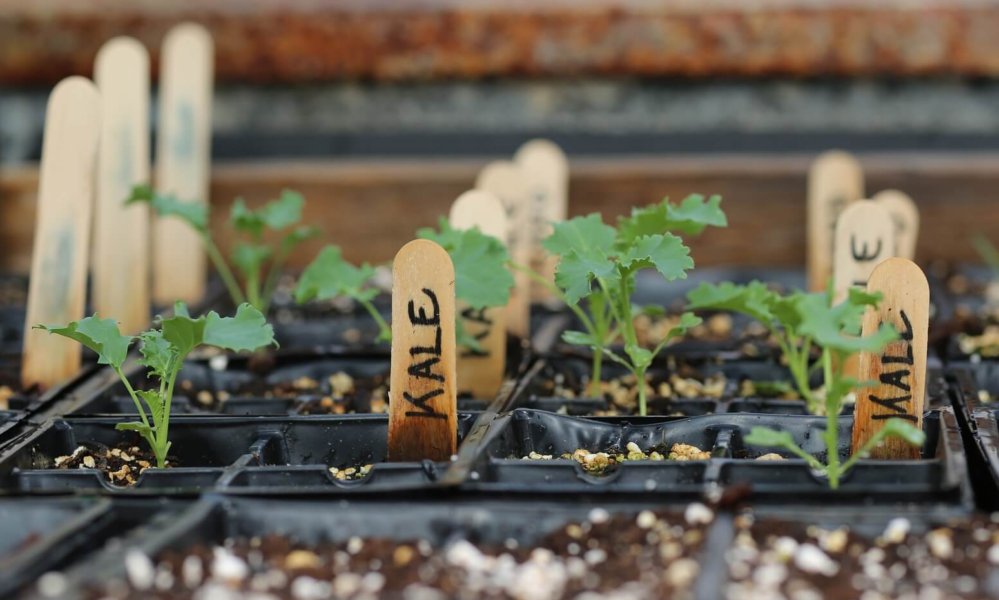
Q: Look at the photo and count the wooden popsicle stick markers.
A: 11